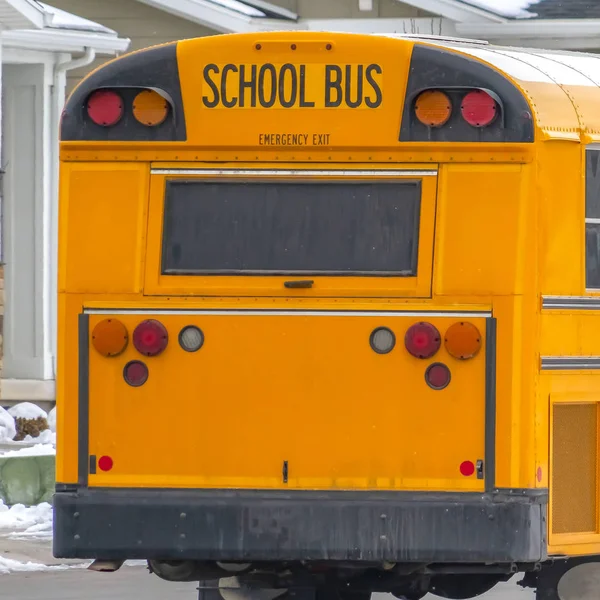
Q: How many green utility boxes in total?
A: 1